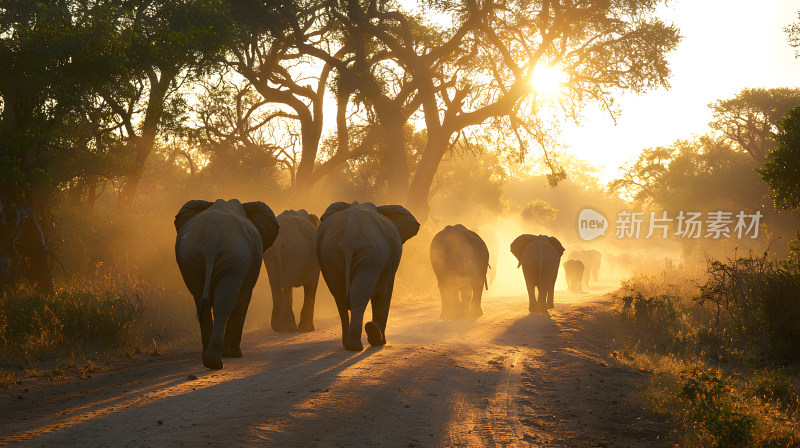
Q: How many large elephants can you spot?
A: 5